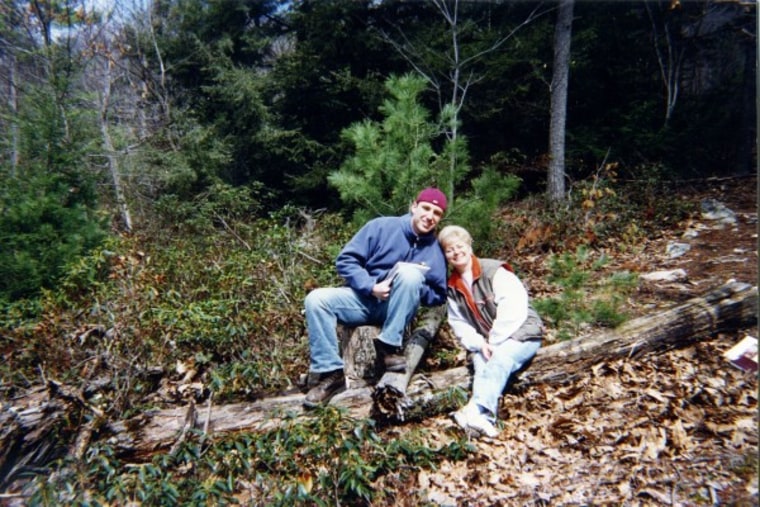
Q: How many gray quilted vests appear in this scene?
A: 1